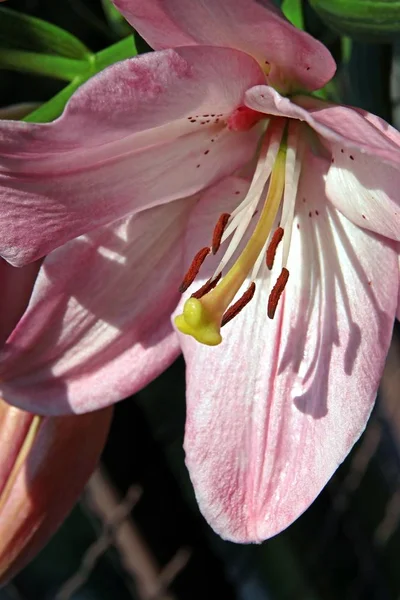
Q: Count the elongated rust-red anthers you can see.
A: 6